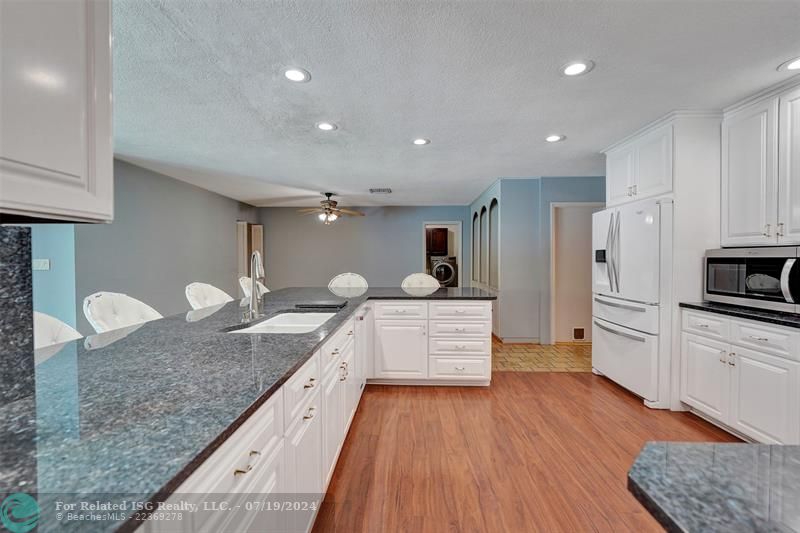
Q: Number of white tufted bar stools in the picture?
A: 6